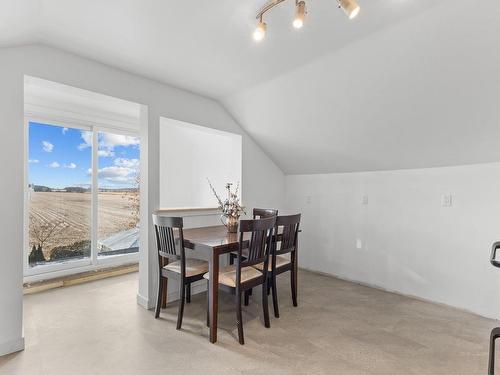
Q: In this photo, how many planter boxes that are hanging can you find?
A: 0